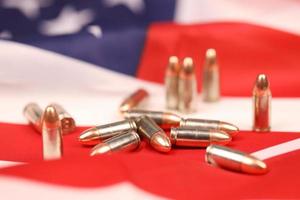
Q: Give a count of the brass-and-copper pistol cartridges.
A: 15